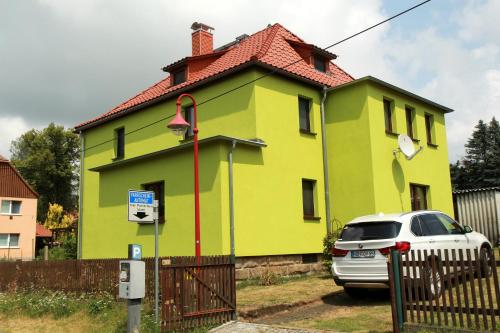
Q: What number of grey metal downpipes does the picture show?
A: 3